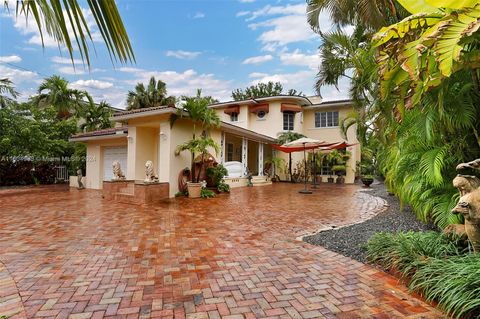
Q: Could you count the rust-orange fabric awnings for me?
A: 3